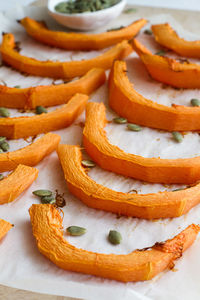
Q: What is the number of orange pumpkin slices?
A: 13